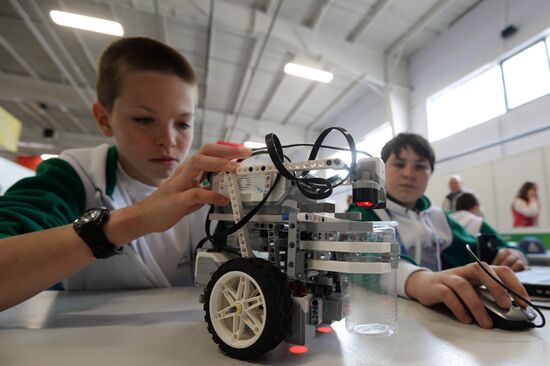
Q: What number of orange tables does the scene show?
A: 0